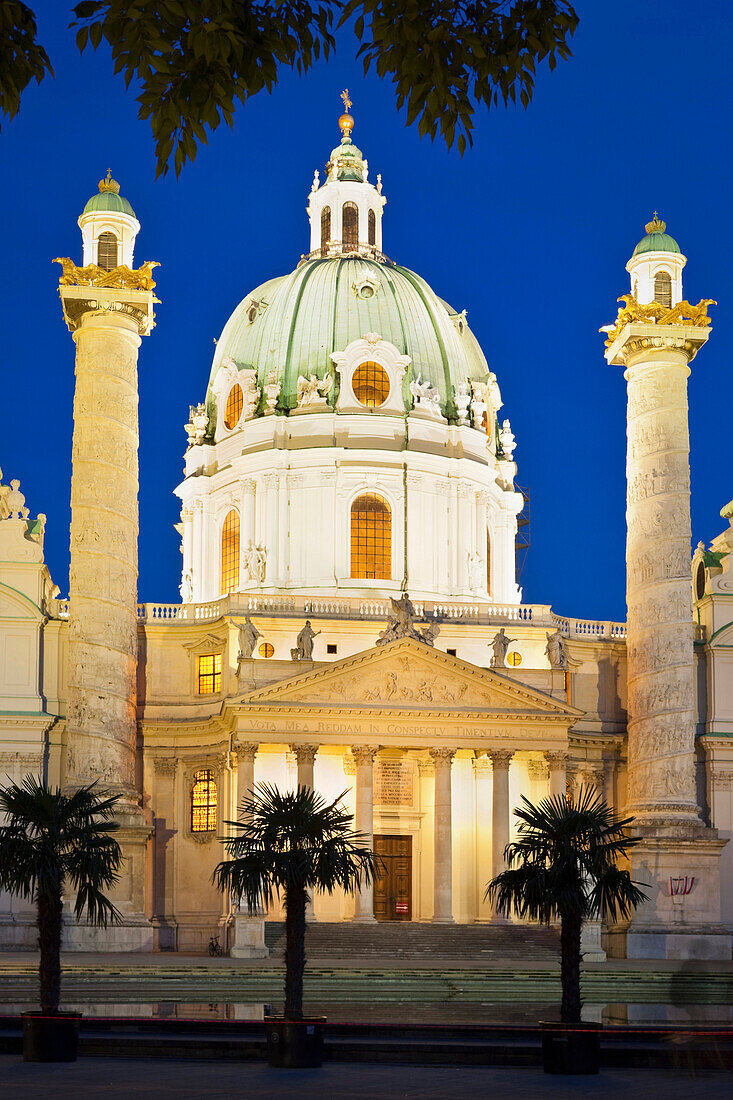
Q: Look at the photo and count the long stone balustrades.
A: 1